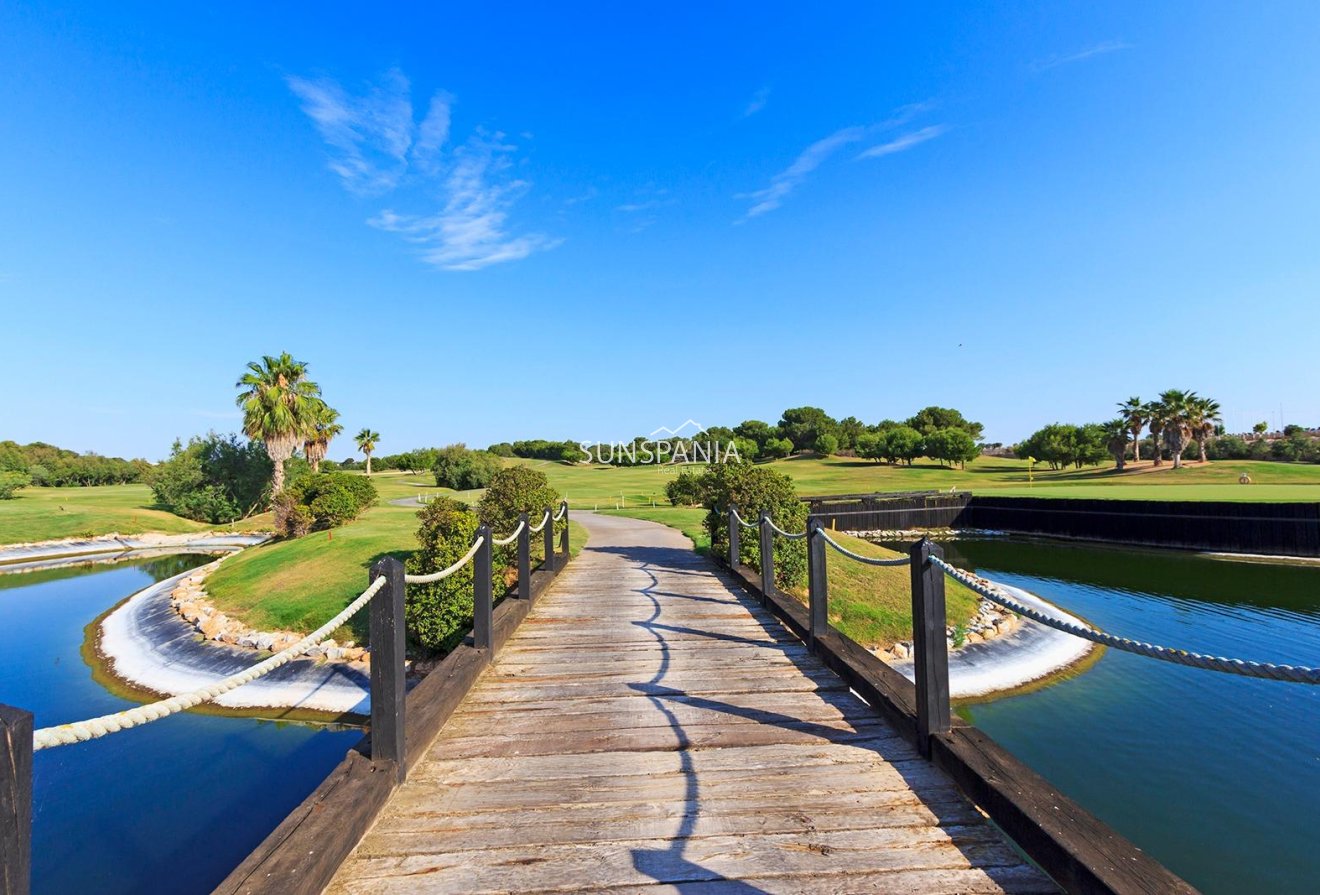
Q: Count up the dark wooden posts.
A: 11